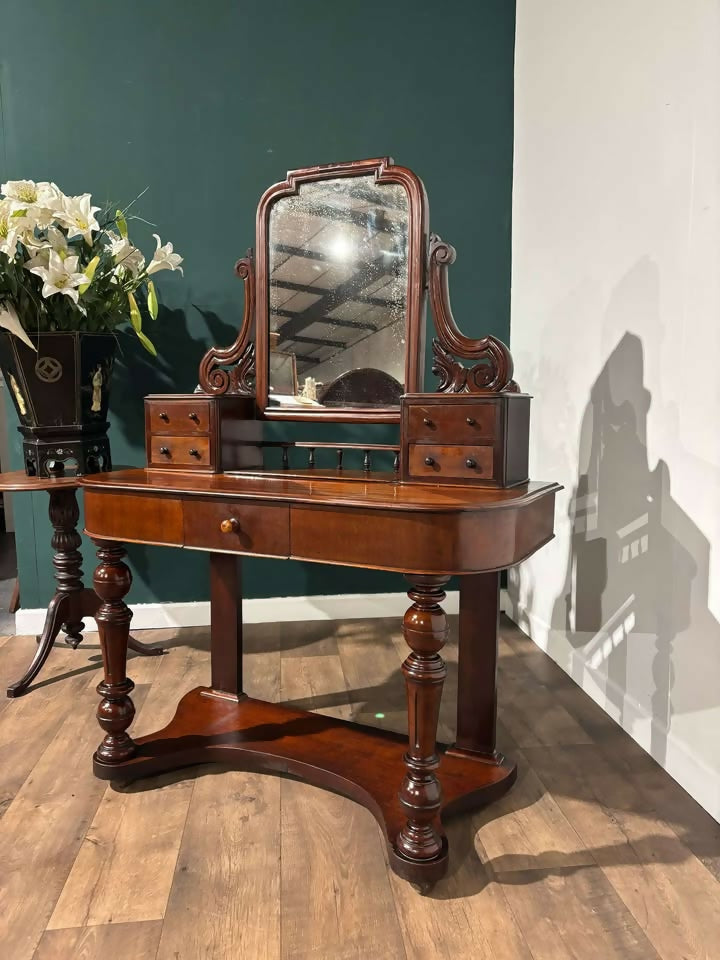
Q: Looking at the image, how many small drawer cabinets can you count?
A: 2